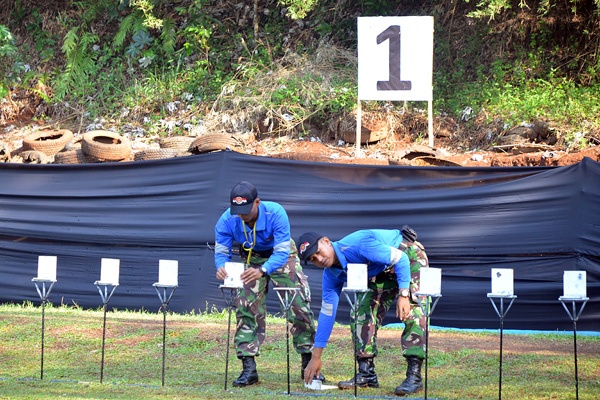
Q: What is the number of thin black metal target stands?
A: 9